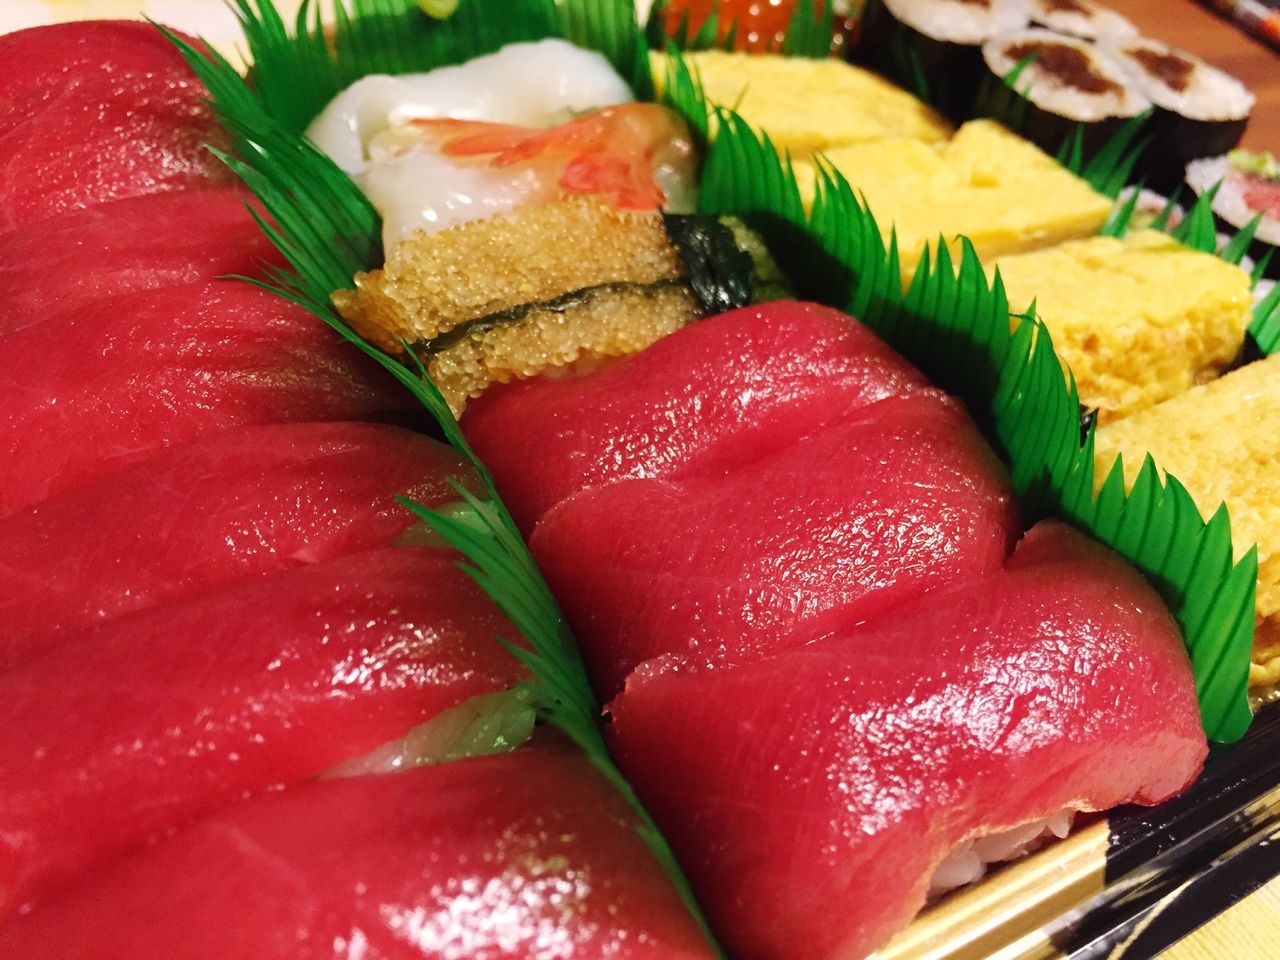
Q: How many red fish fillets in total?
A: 9